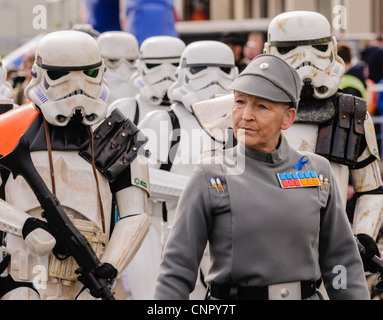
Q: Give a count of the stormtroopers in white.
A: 5